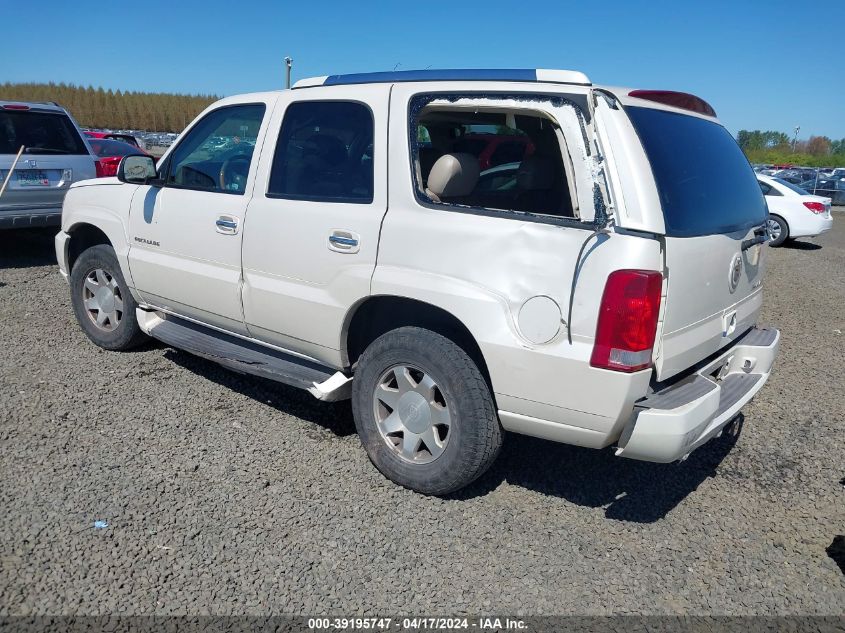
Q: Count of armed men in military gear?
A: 0